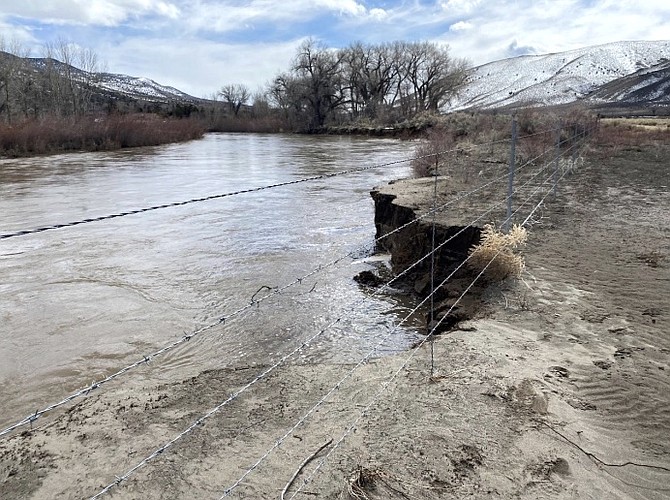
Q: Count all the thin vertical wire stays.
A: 1